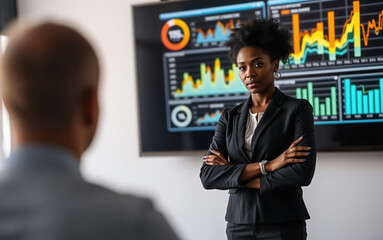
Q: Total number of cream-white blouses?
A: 1